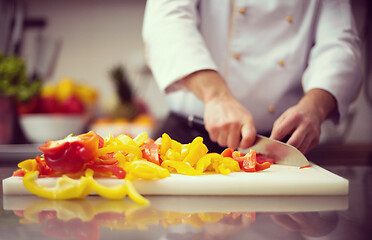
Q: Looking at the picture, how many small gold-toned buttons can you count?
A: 5